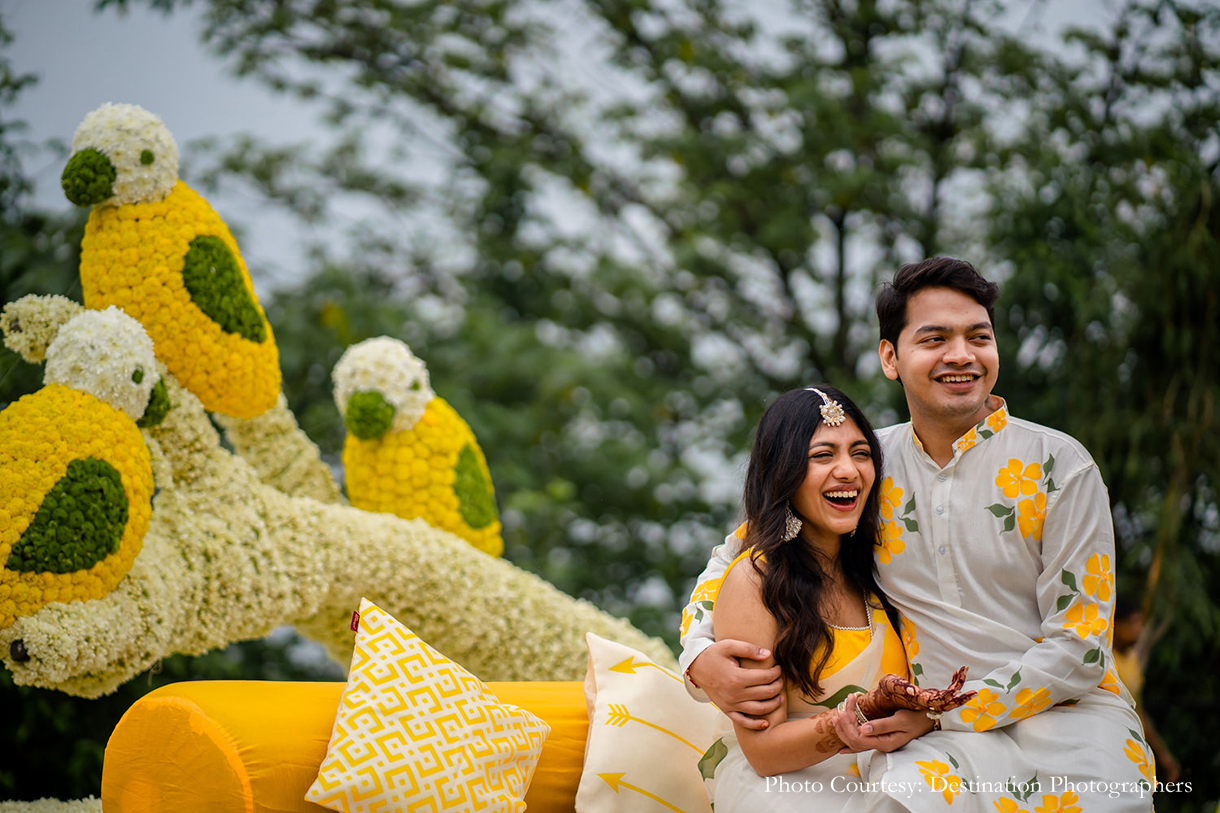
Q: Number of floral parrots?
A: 3